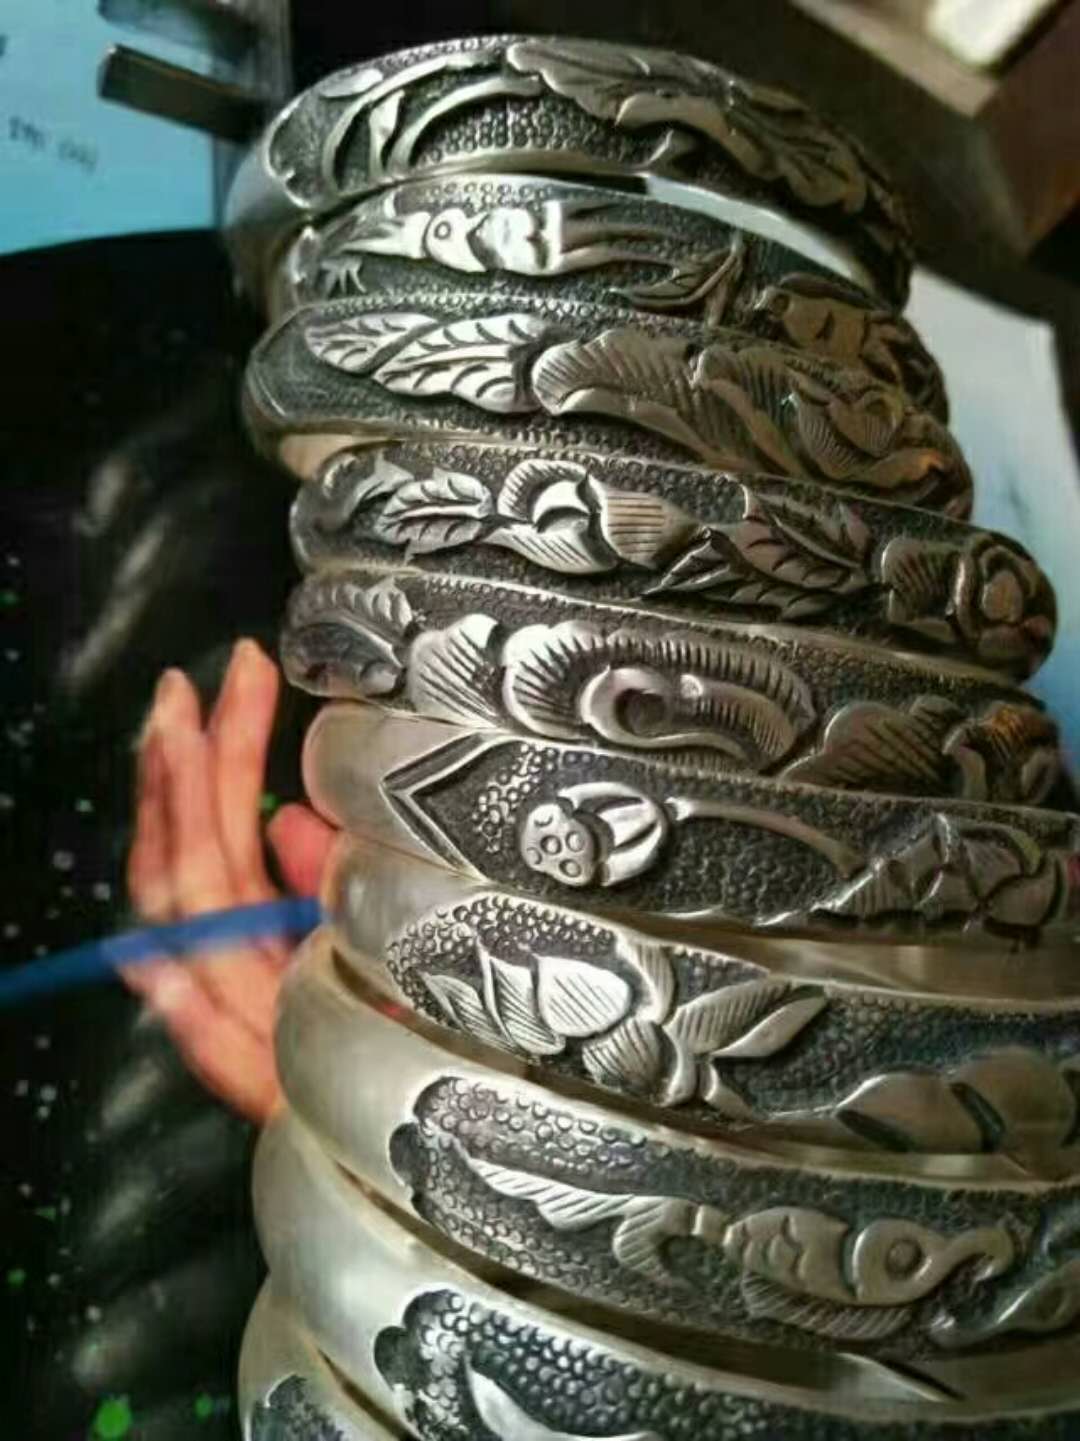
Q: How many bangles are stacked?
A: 10